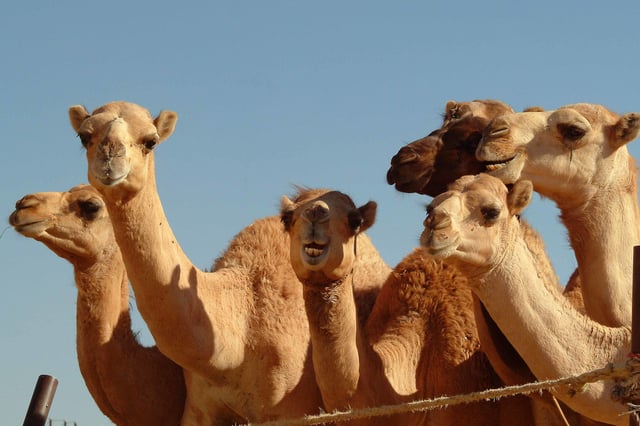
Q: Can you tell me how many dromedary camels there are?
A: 6